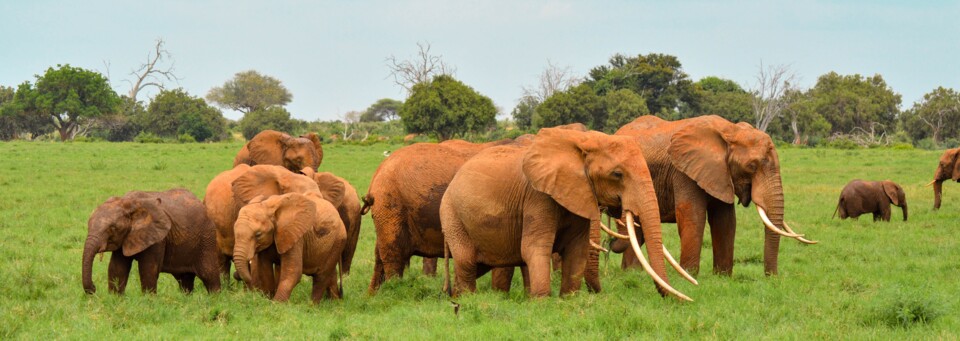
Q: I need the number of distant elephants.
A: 2